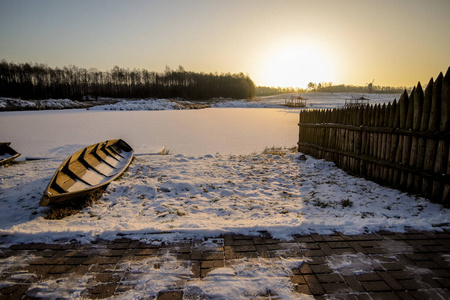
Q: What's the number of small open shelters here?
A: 2